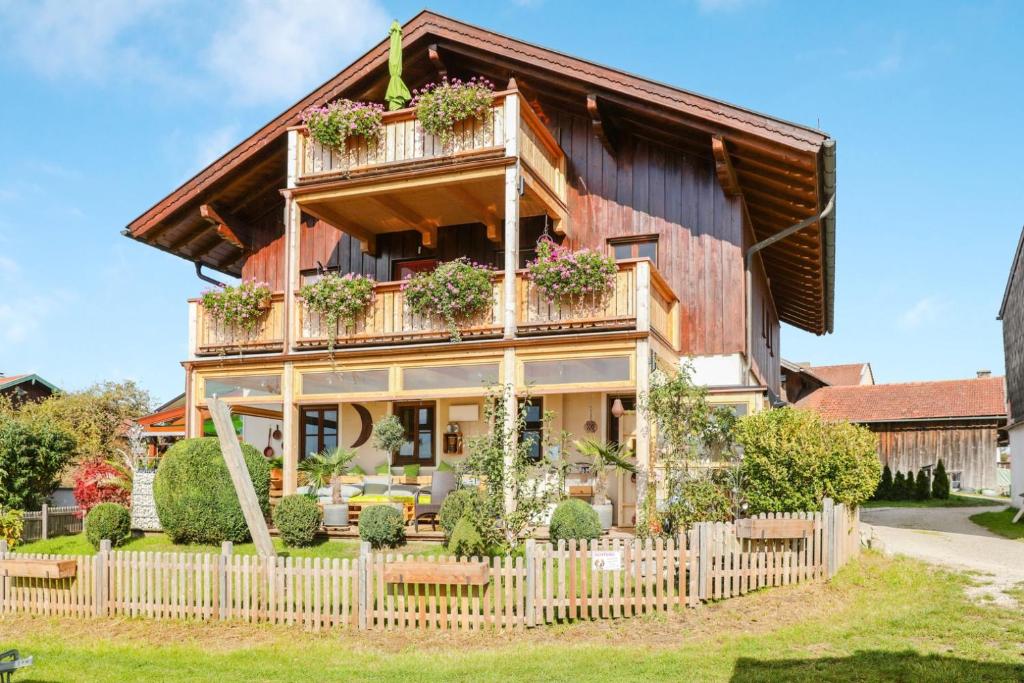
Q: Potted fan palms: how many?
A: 2